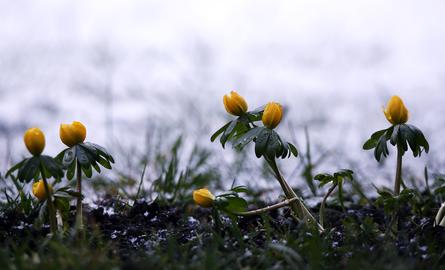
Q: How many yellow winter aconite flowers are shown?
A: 7